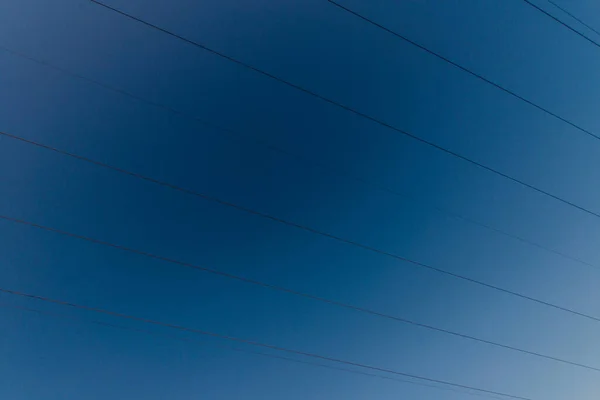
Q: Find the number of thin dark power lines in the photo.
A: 9